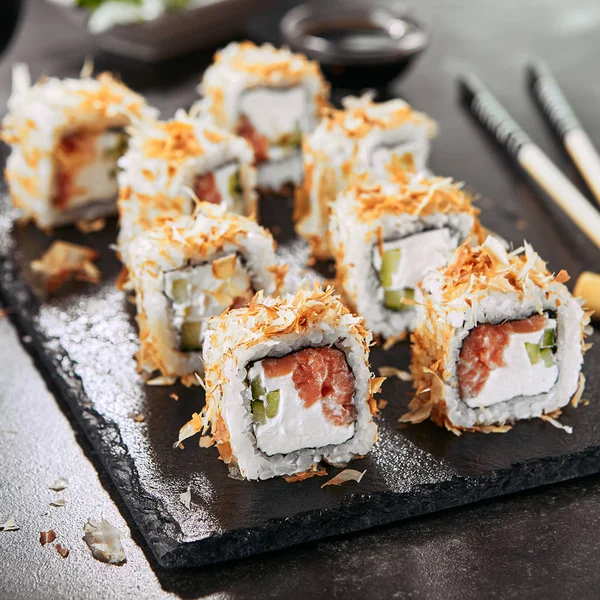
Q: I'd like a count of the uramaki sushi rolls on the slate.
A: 8